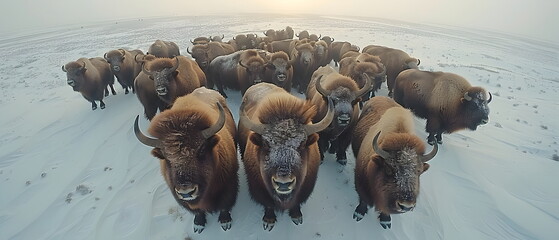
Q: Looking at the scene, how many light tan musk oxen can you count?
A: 0